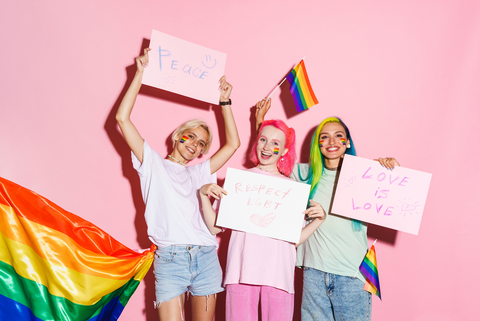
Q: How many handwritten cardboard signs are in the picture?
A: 3